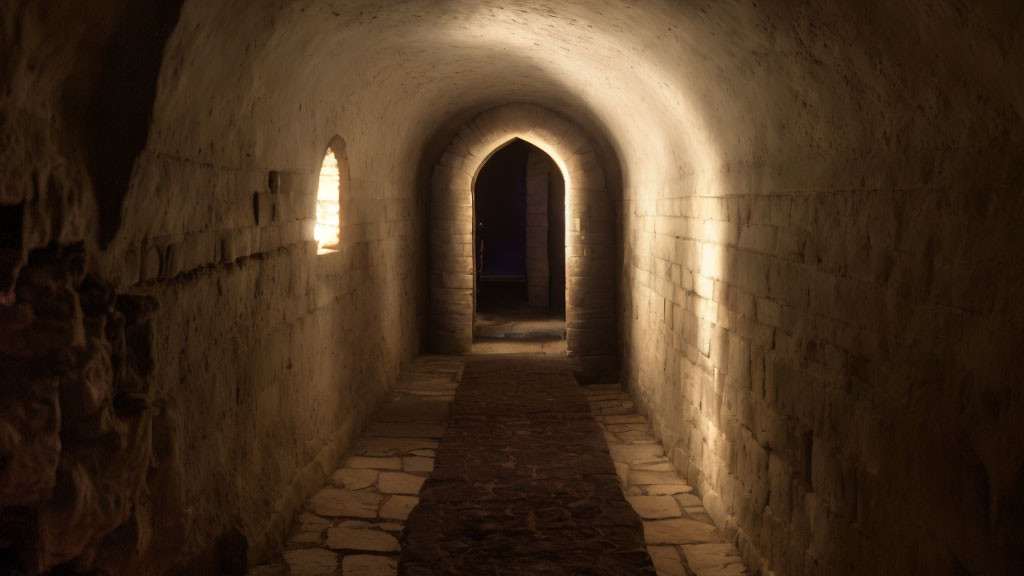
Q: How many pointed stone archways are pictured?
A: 1